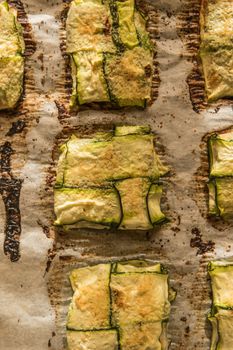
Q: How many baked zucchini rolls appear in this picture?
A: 7